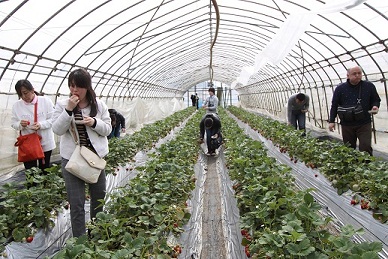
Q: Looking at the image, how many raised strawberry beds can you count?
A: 4